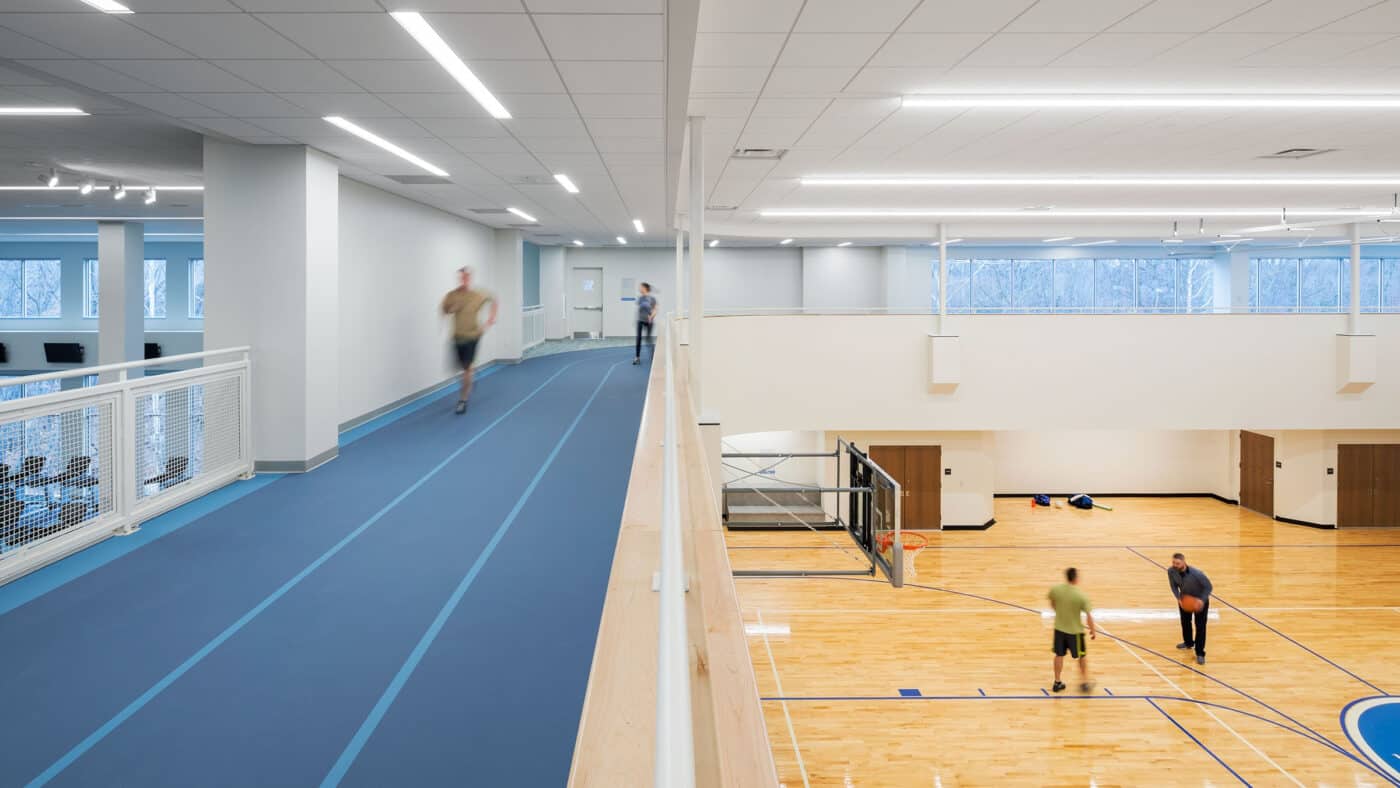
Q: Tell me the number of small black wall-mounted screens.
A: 3